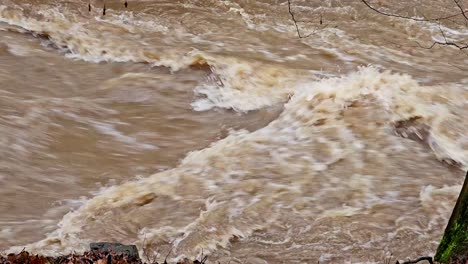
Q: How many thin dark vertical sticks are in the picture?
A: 3